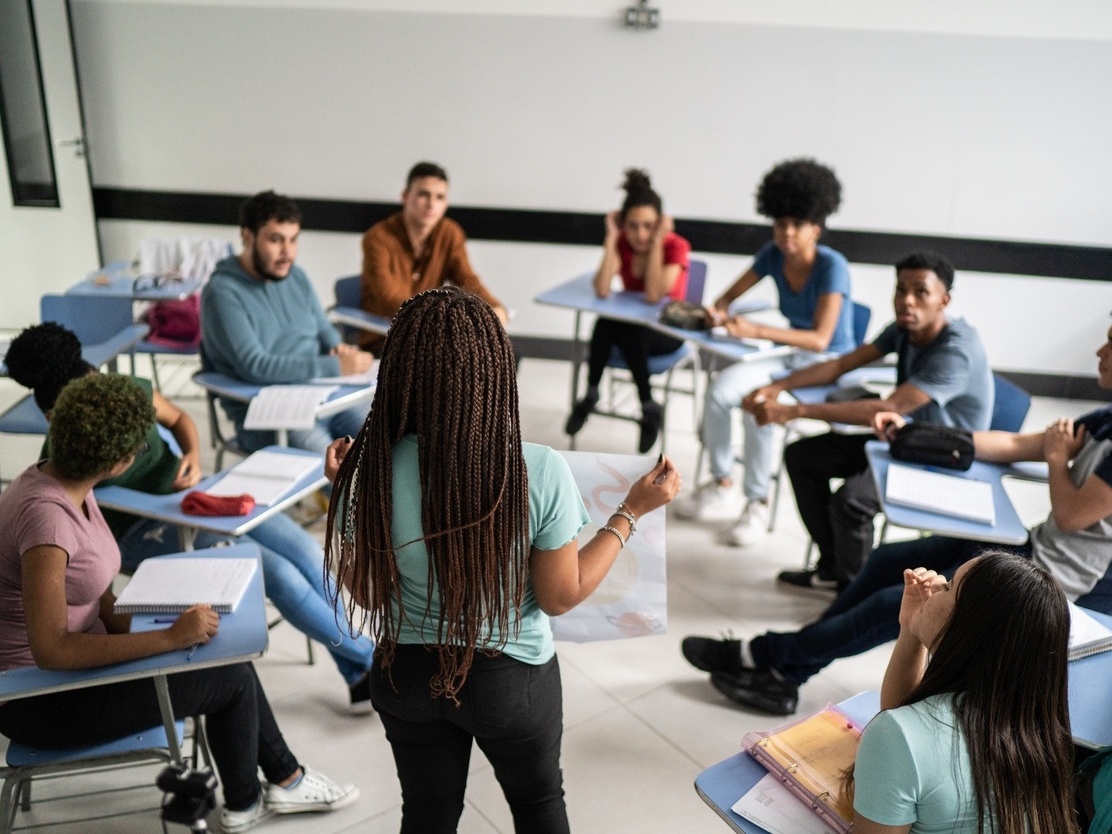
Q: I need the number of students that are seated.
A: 9